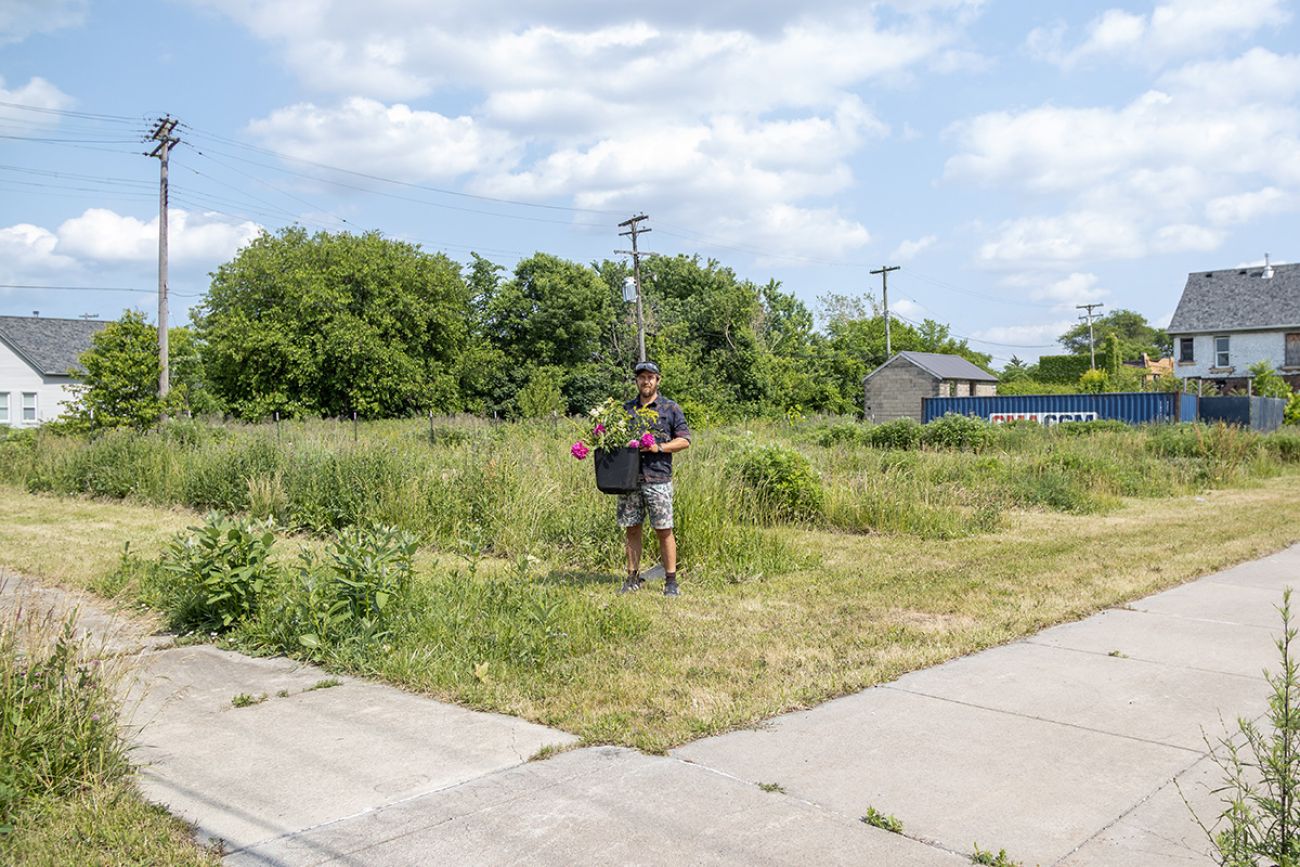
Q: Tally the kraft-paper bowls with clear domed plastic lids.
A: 0